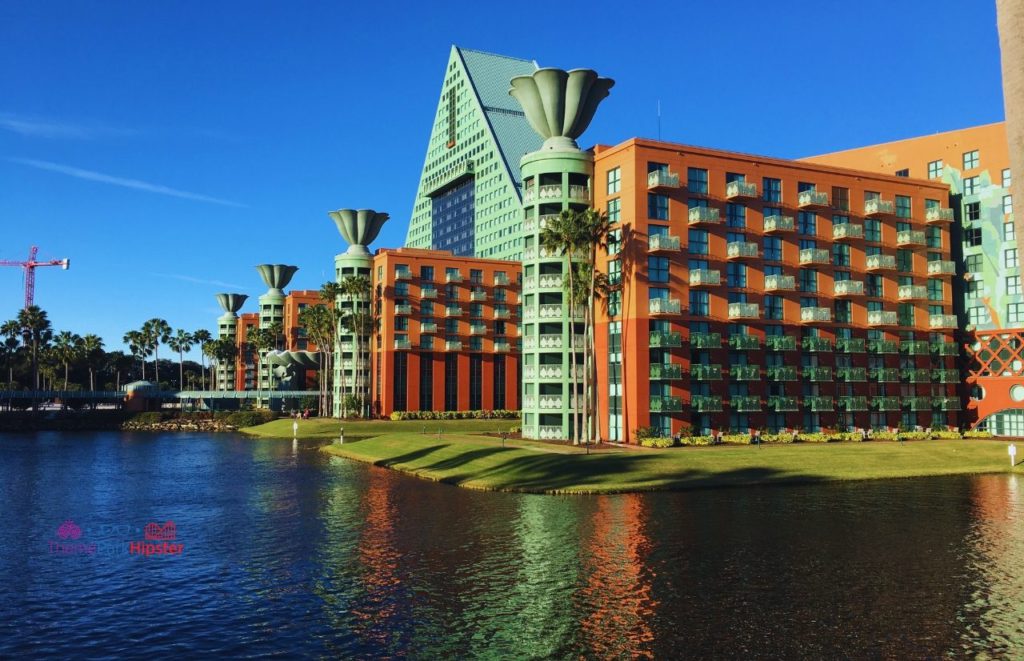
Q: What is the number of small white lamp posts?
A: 3